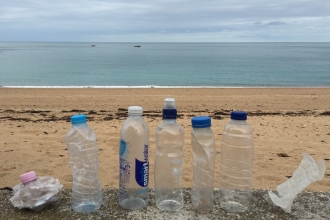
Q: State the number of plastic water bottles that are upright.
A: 5